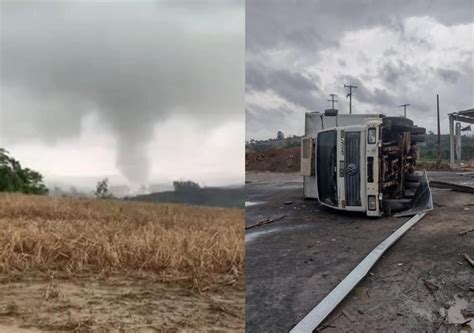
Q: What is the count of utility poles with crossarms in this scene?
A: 3